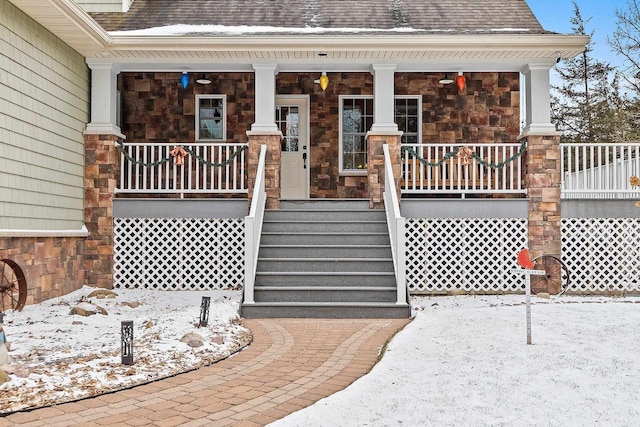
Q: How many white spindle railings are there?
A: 3